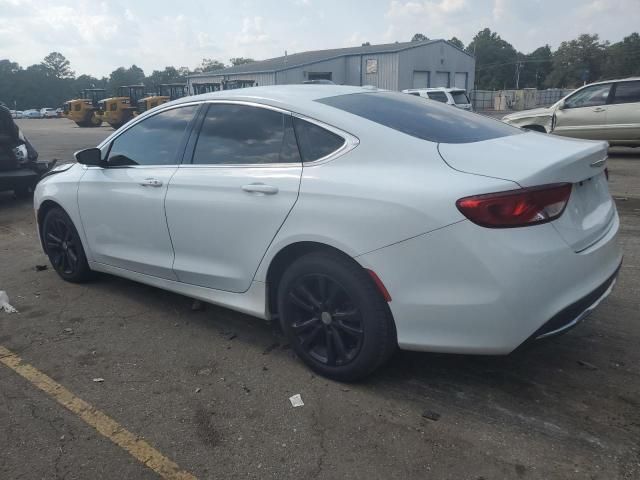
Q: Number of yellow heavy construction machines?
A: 3